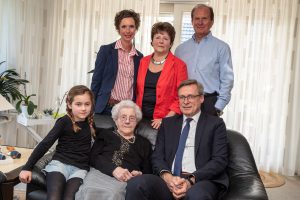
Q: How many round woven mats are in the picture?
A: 1